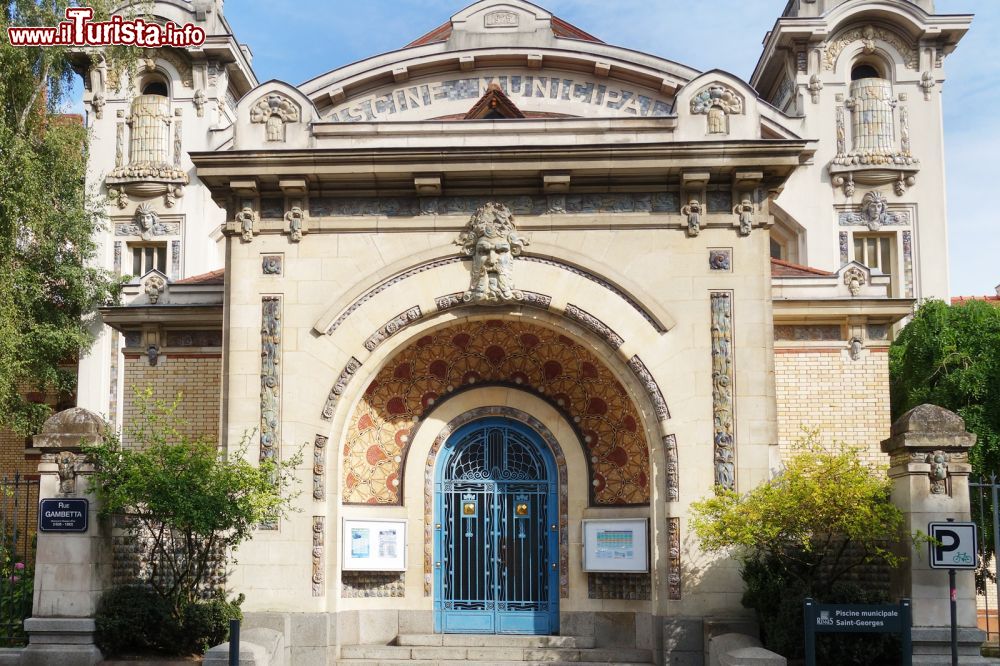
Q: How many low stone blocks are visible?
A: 2